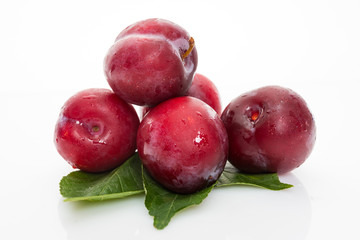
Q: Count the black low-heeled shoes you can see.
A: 0